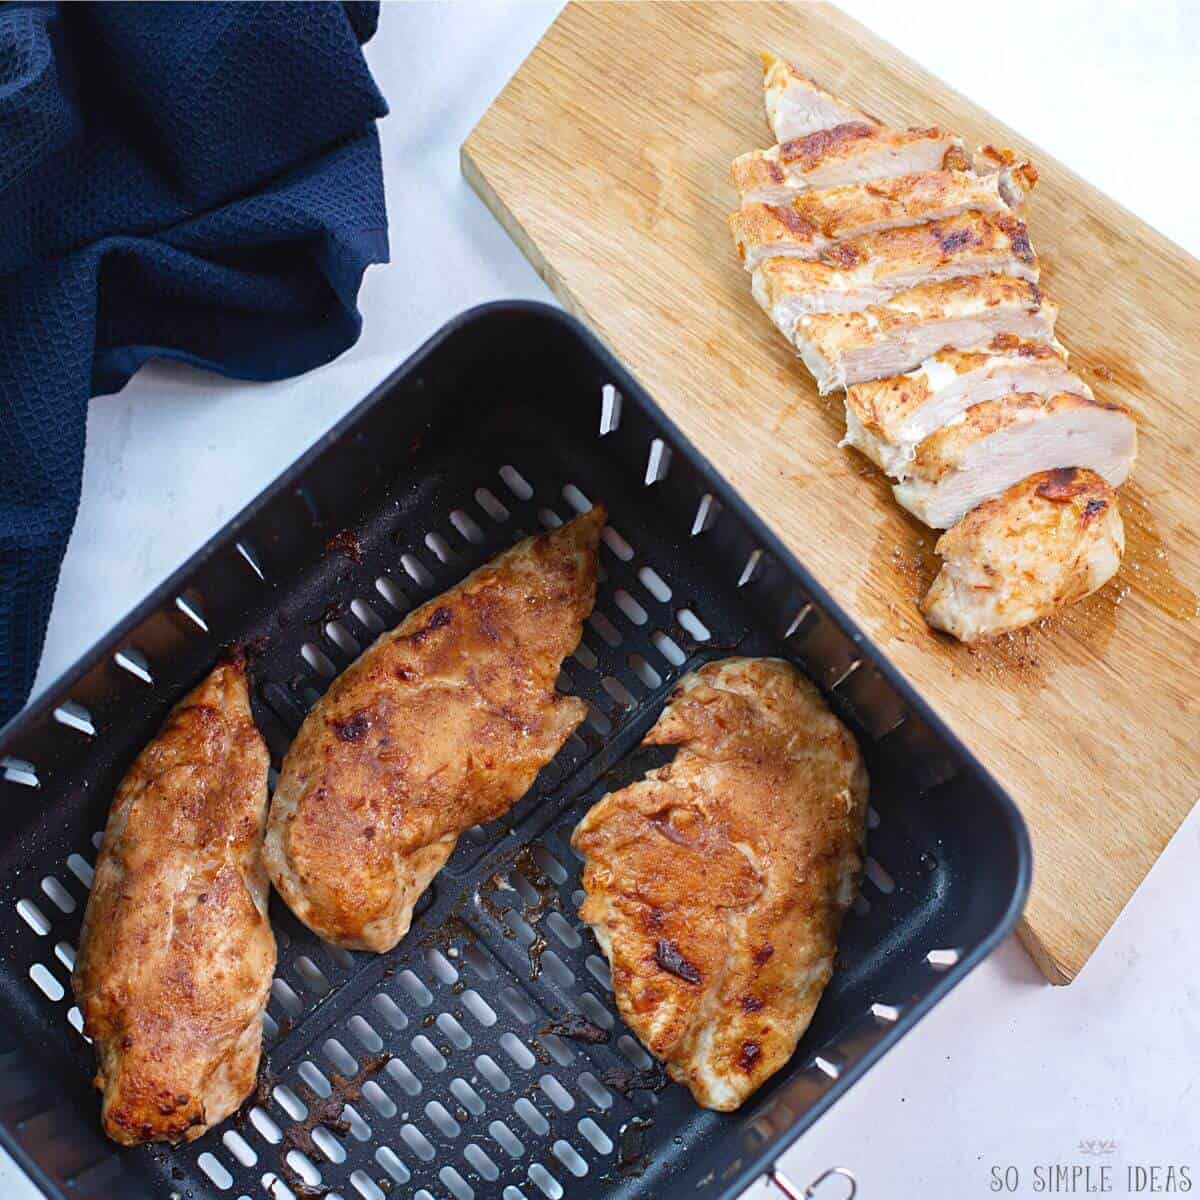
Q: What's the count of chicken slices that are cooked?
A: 8